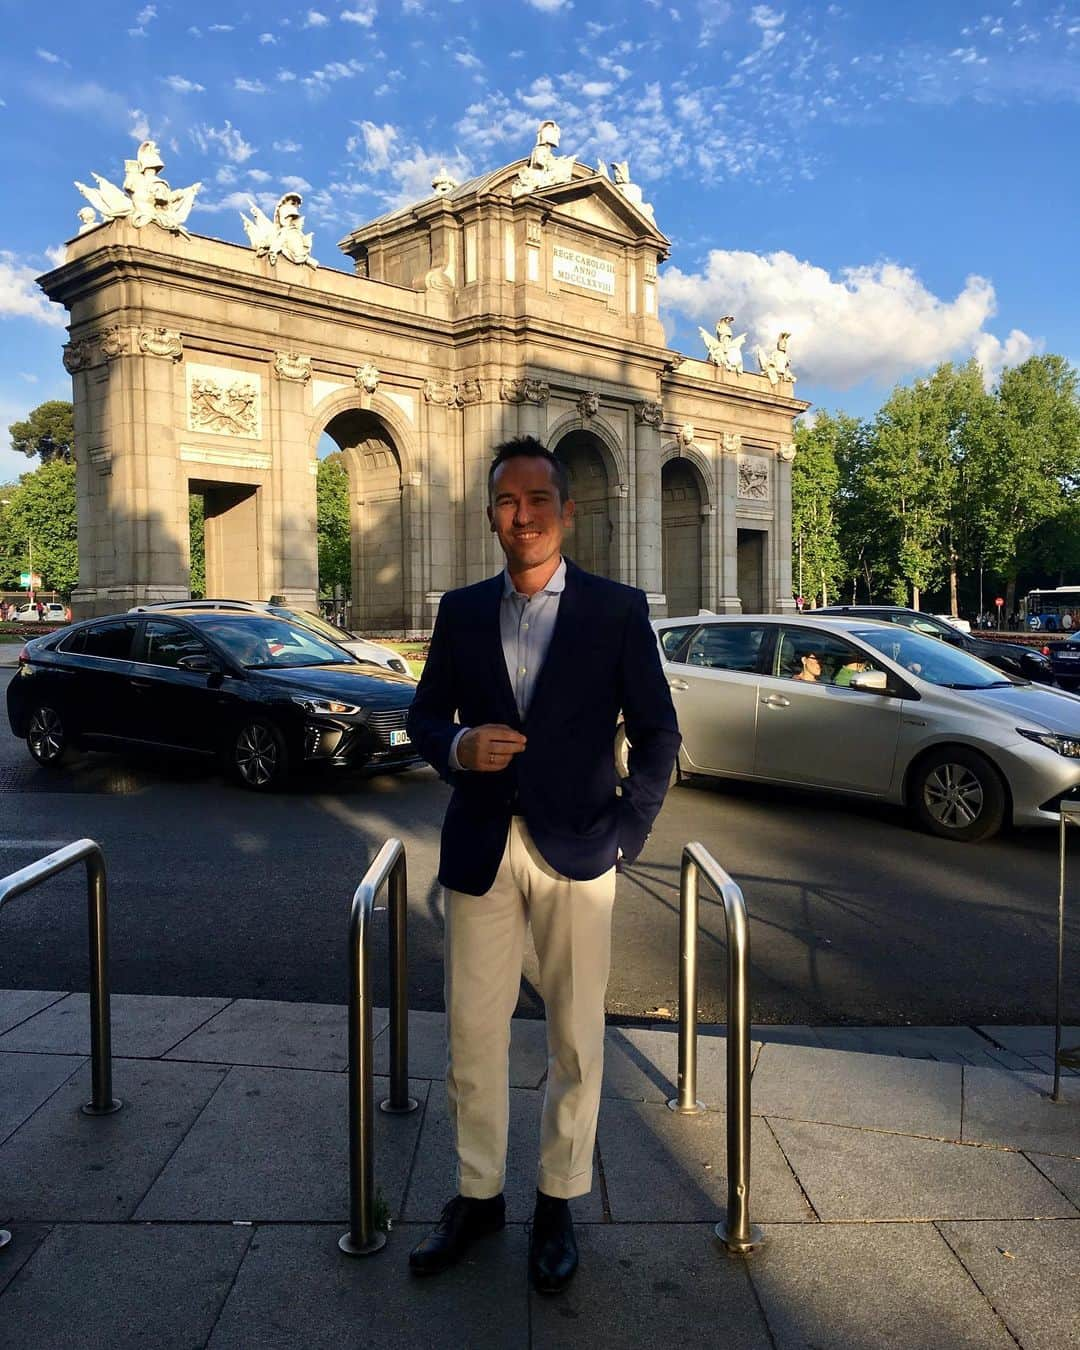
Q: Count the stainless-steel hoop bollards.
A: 3